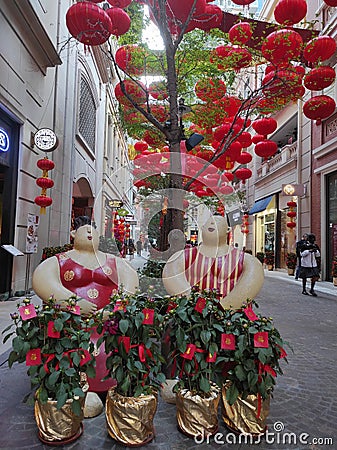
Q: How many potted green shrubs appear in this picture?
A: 4